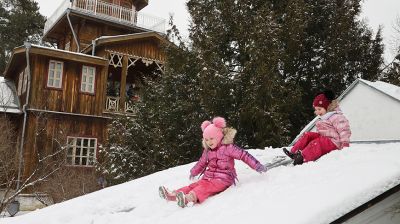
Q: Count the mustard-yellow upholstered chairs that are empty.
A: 0